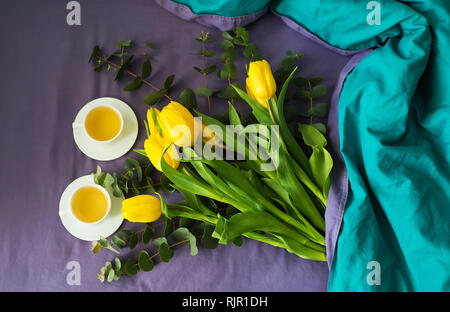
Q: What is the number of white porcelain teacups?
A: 2